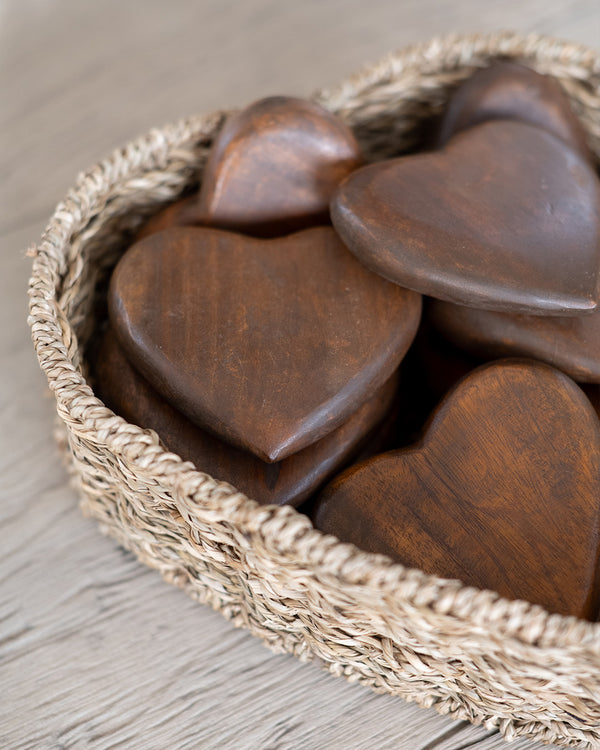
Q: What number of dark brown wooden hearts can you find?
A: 7